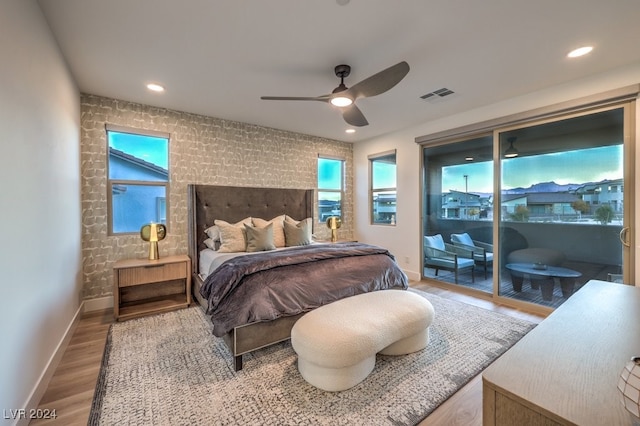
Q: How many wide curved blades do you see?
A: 3